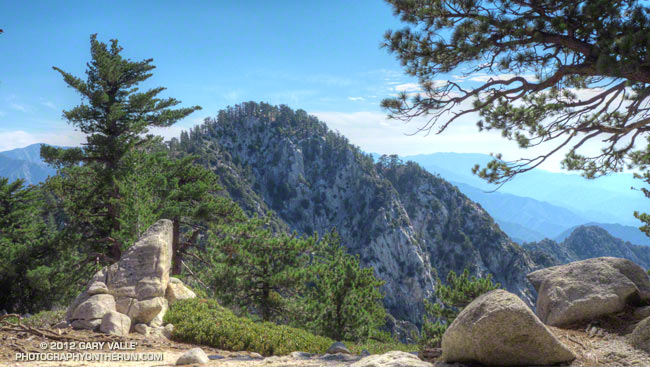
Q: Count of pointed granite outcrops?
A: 1